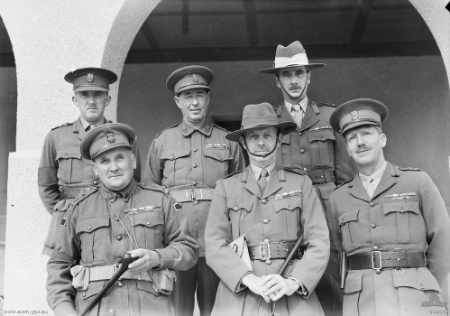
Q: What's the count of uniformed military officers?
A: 6